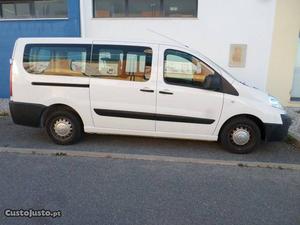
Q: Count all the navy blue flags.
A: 0